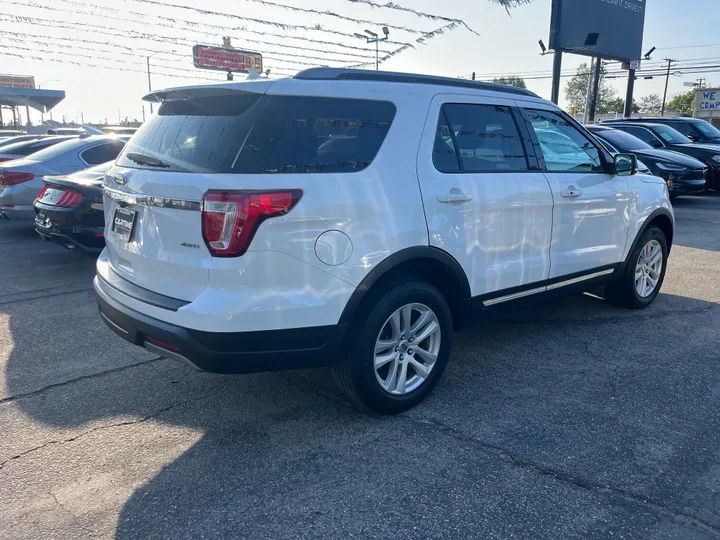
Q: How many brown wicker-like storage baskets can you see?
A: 0